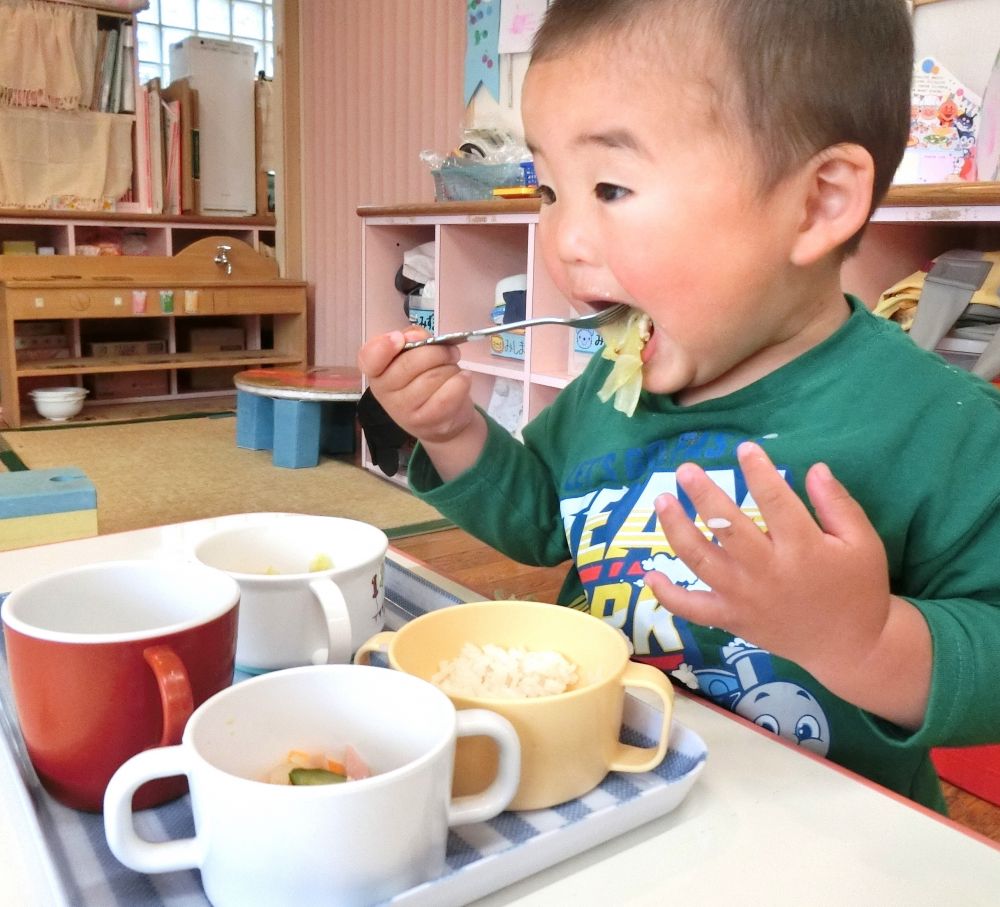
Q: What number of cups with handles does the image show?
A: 4